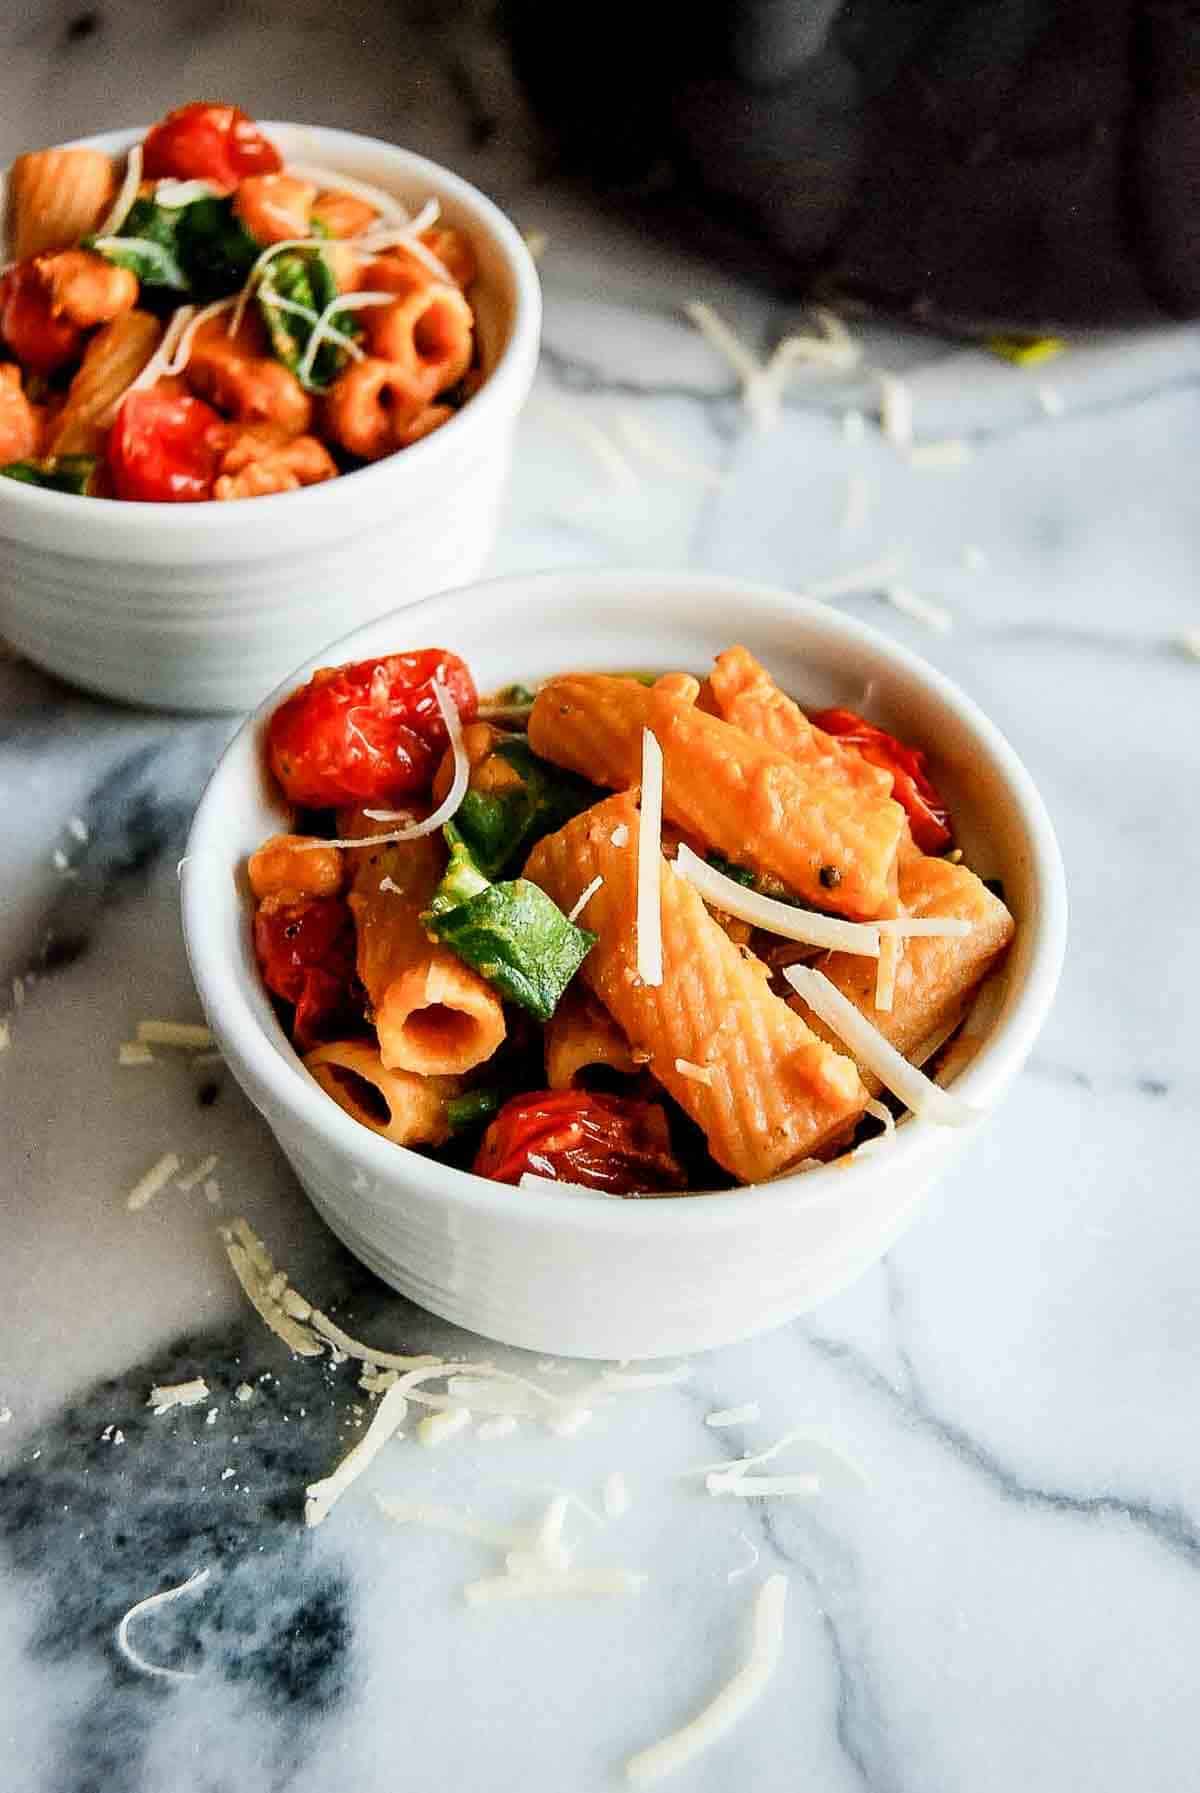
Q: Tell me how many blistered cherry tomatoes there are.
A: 7